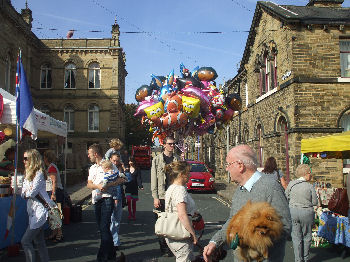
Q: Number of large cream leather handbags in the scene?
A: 1